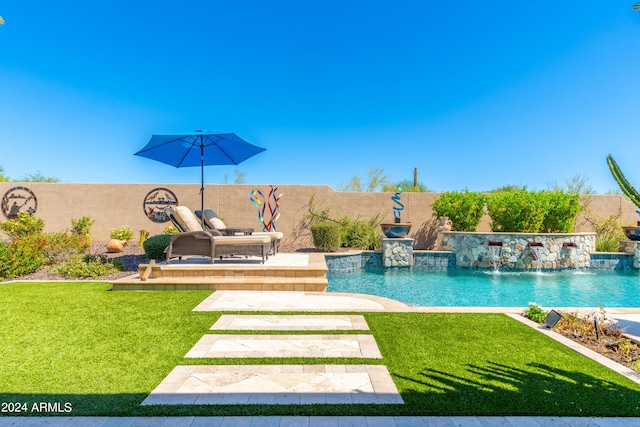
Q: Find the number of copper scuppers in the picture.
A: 3